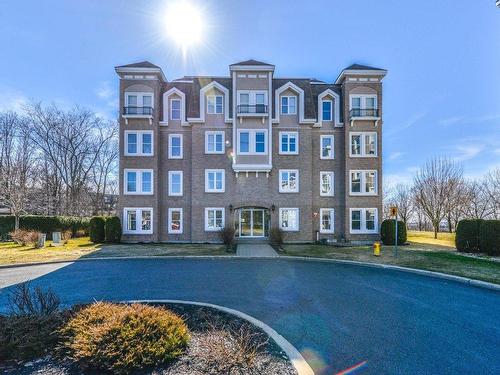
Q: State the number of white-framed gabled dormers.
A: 4